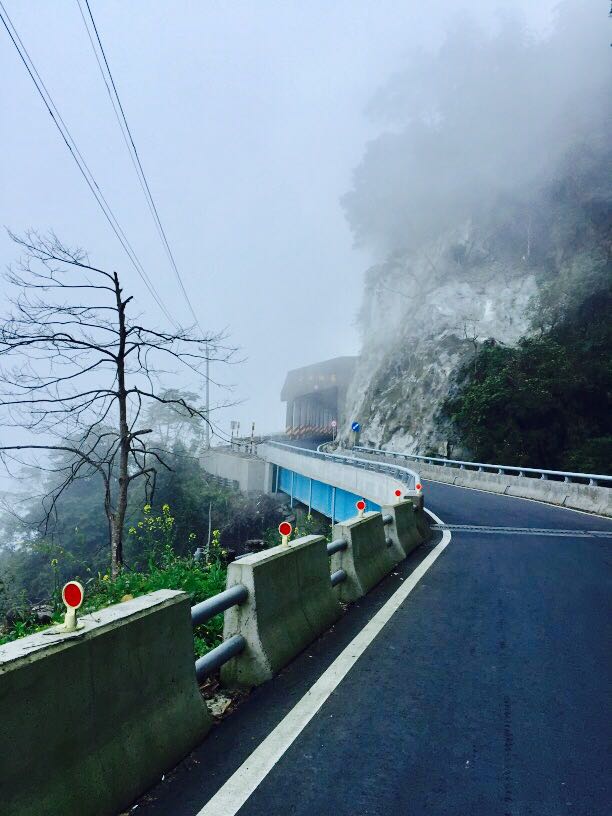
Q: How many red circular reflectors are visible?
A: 5